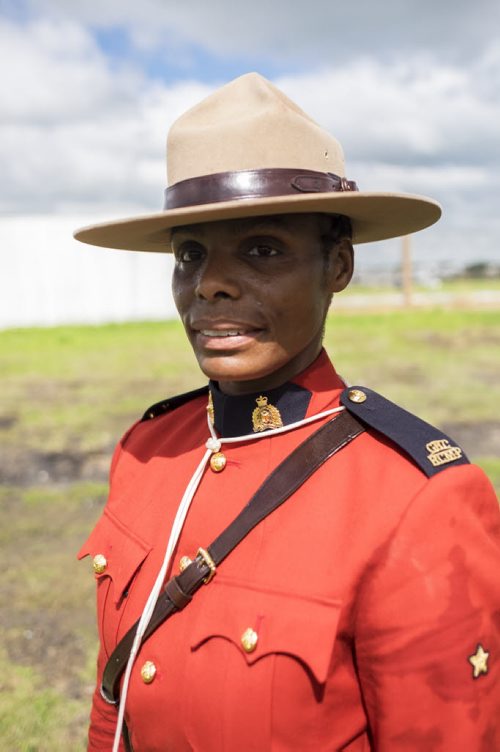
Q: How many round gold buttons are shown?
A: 6